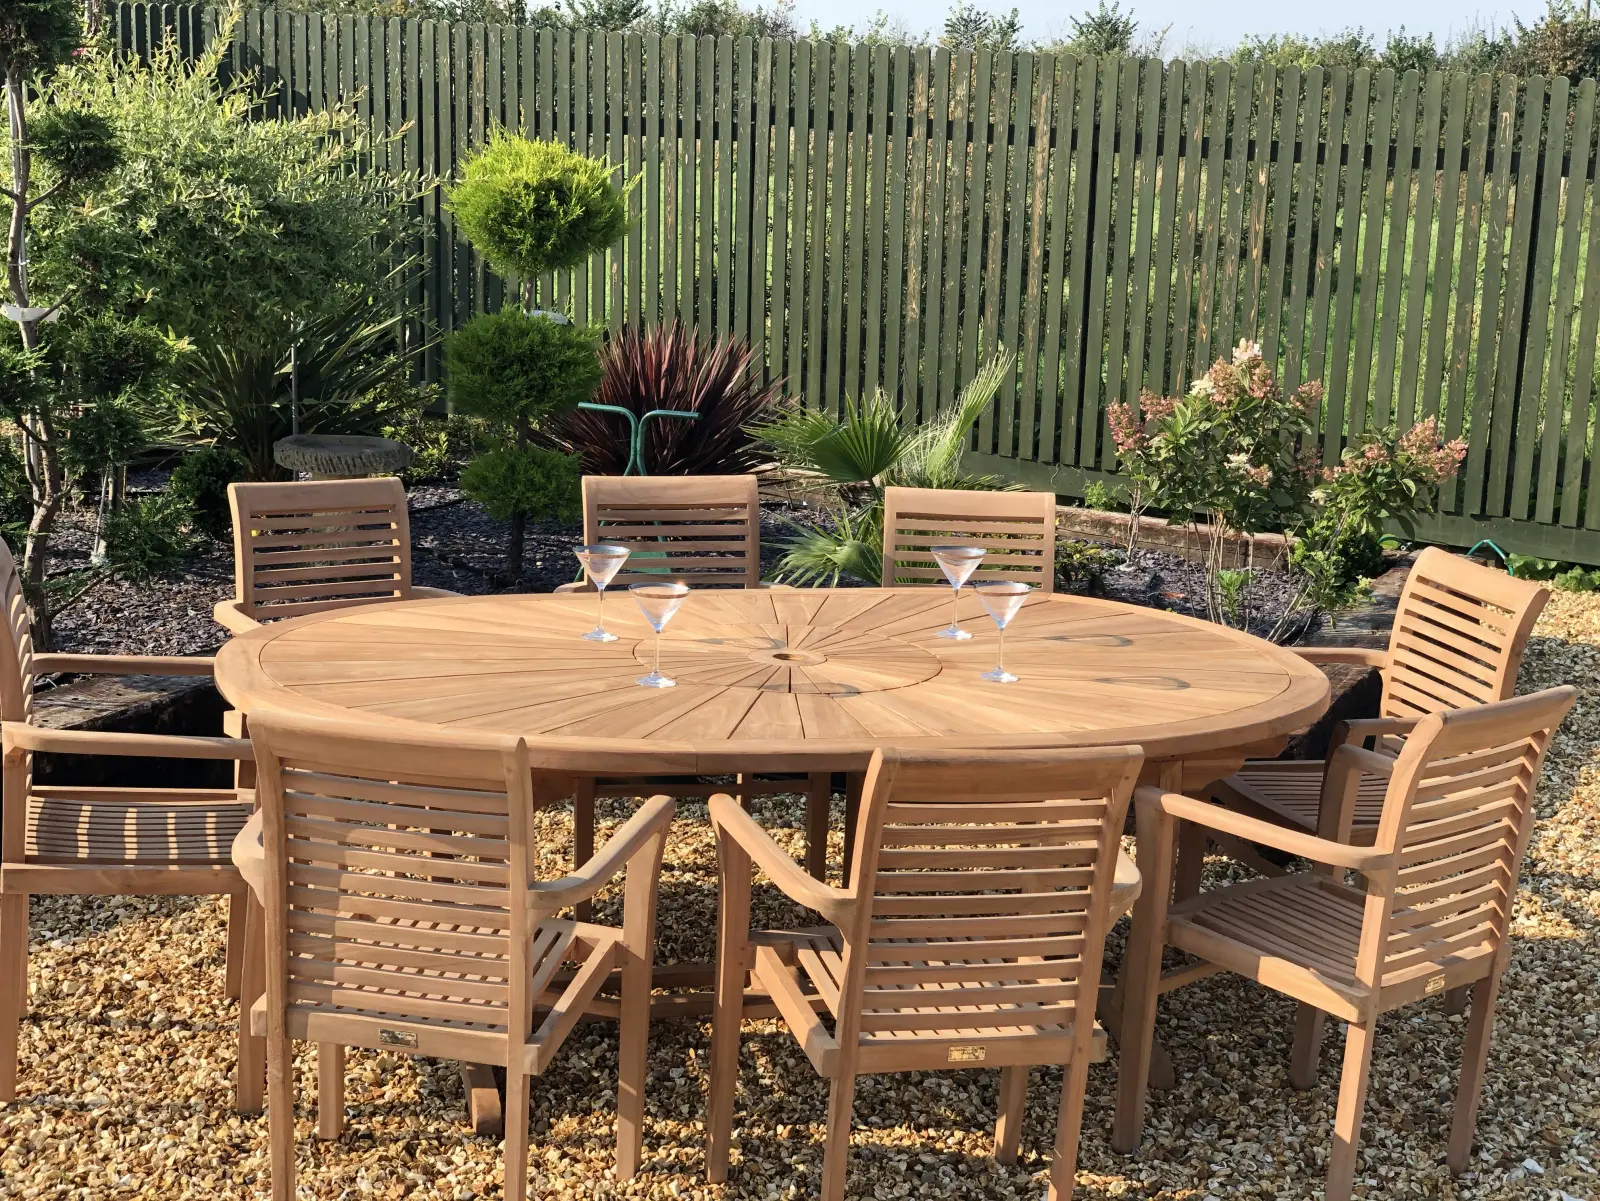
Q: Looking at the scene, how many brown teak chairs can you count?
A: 8